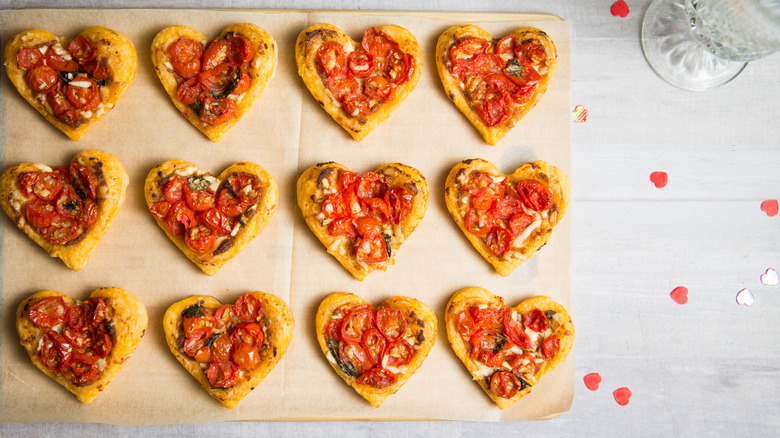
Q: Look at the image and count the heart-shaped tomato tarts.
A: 12